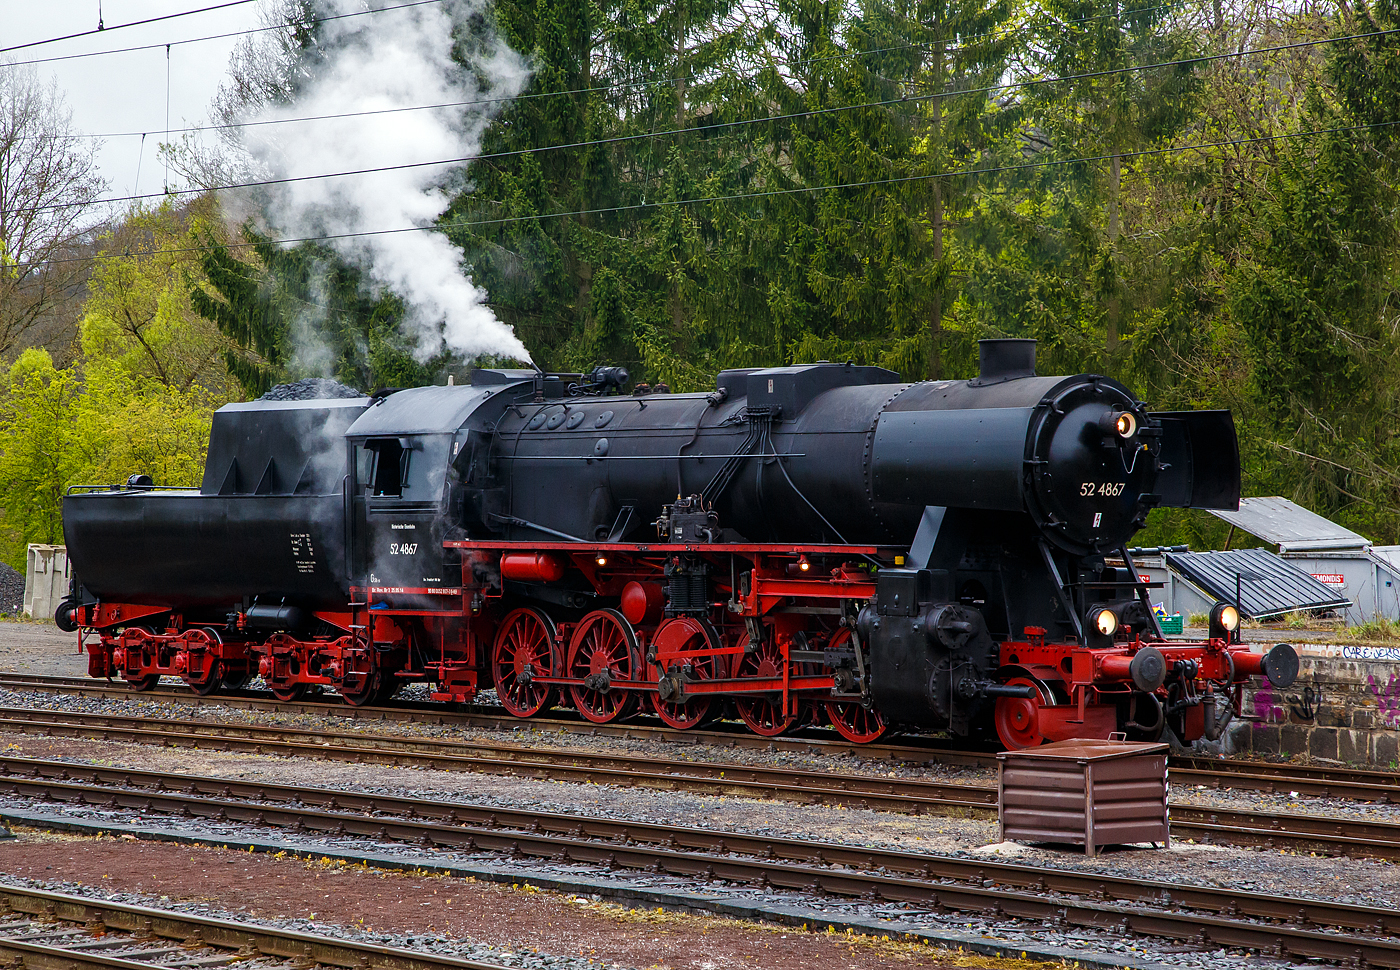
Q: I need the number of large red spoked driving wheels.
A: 5